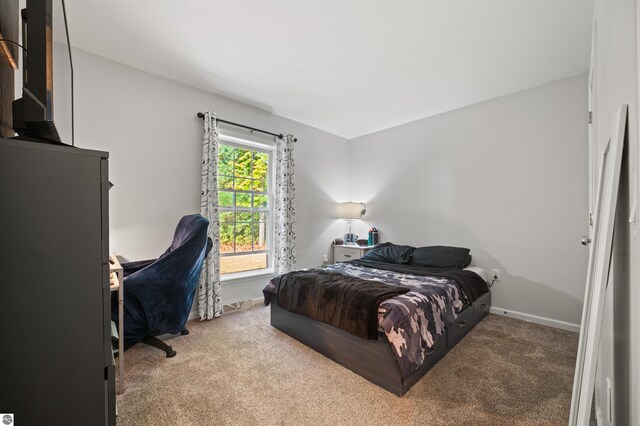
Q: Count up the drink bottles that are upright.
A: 2